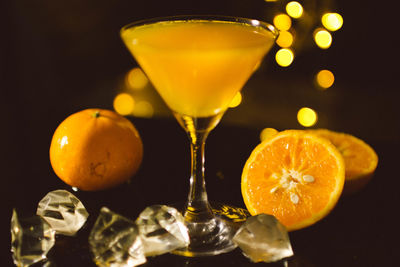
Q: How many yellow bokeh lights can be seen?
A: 13